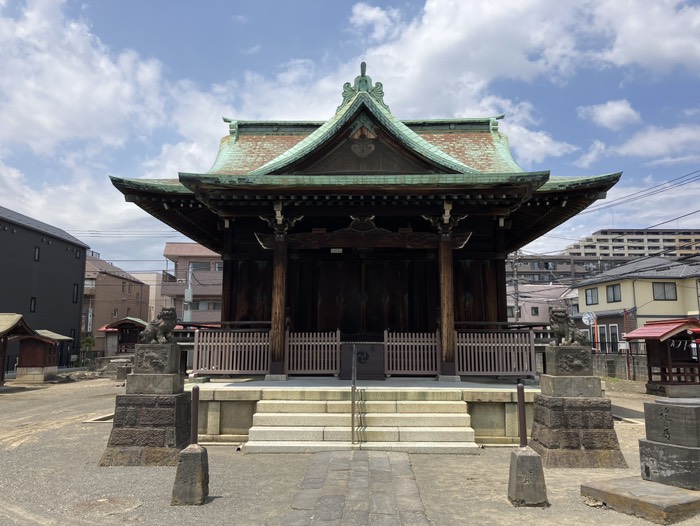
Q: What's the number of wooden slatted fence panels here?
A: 4